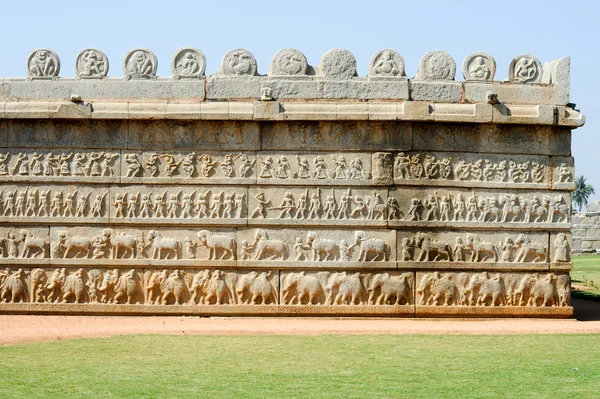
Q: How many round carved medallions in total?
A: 11